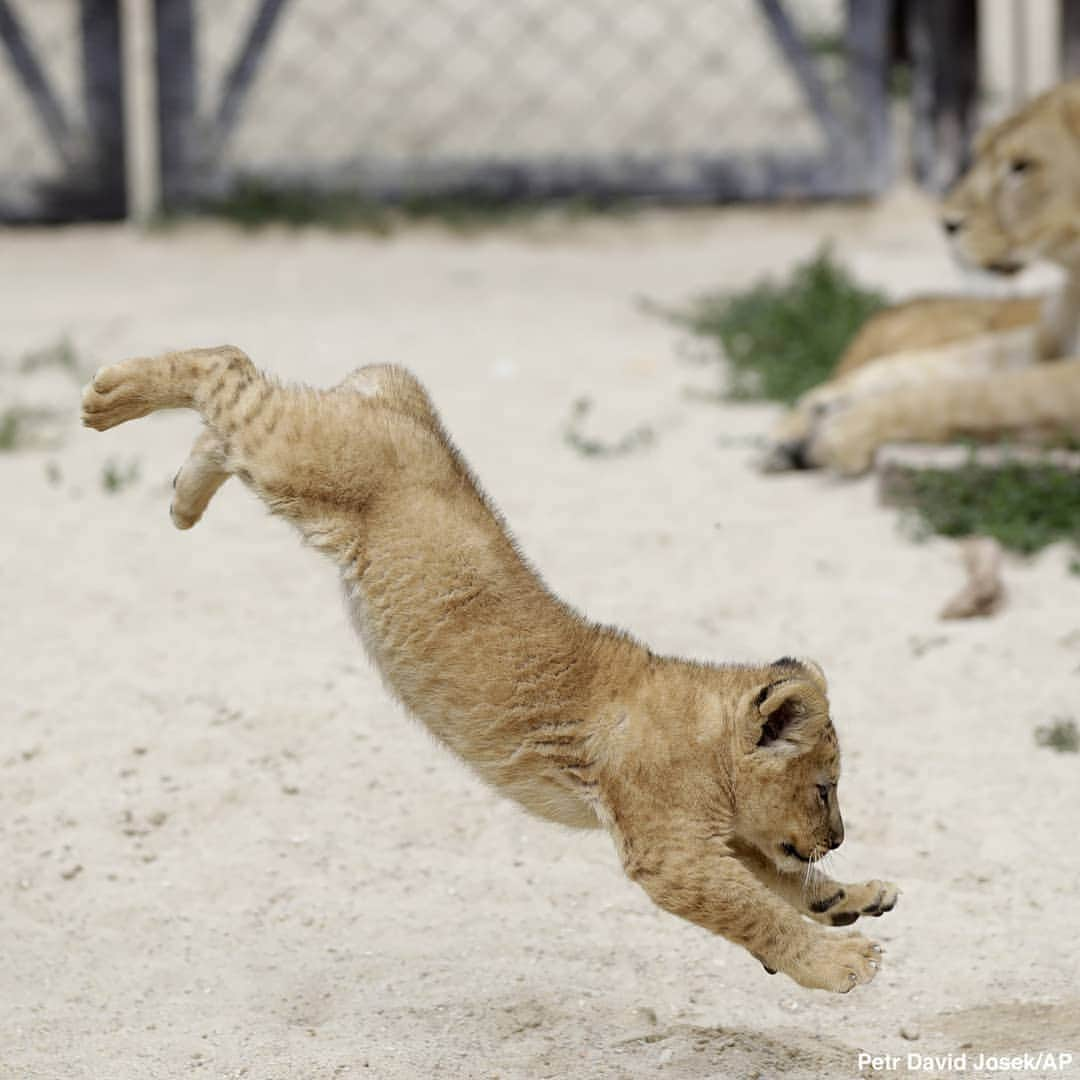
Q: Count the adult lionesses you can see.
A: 1